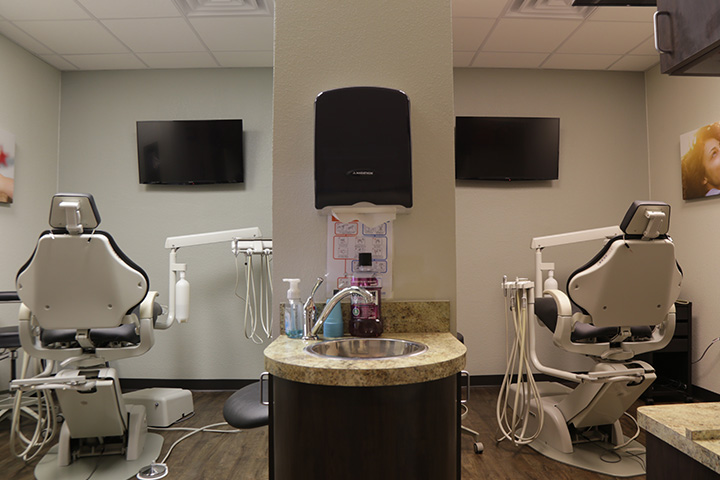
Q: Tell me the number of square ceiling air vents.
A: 2